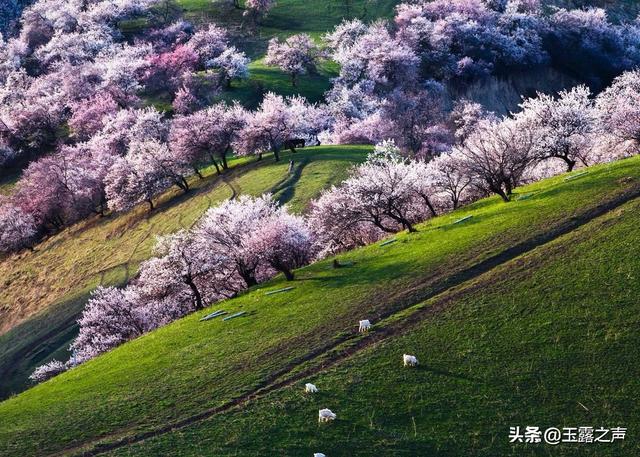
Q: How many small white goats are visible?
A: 5